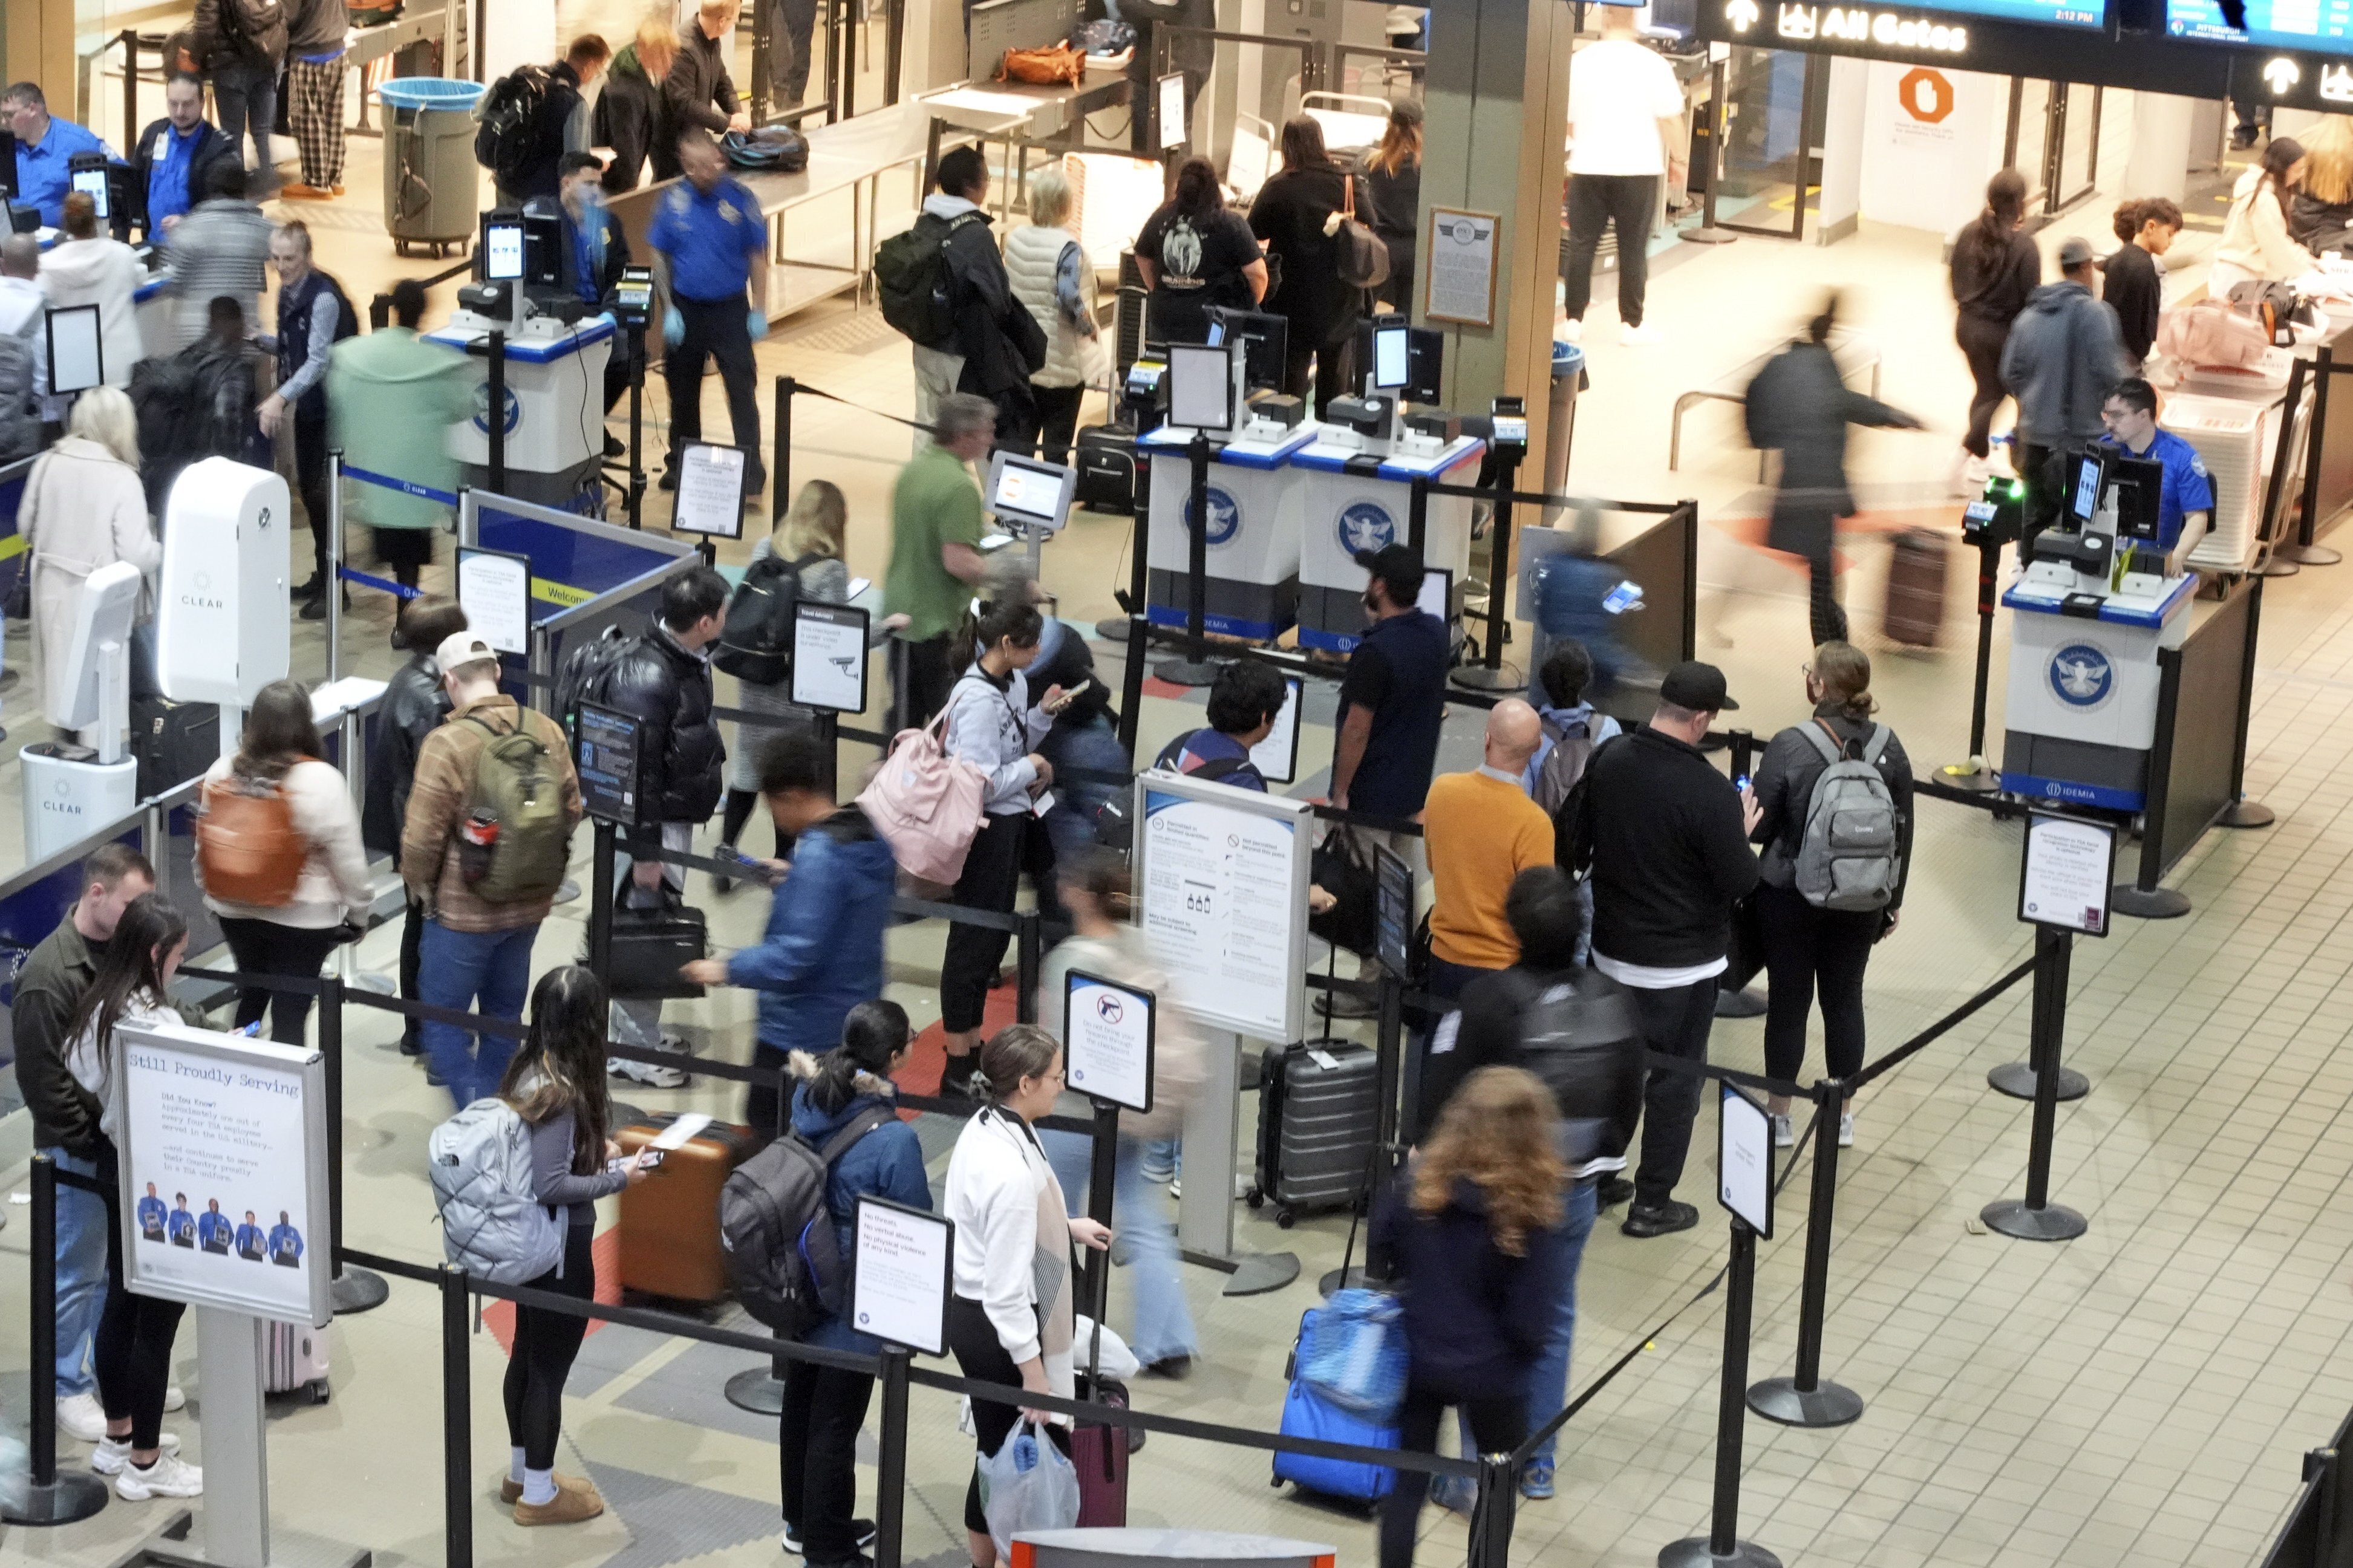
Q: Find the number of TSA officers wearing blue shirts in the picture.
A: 5